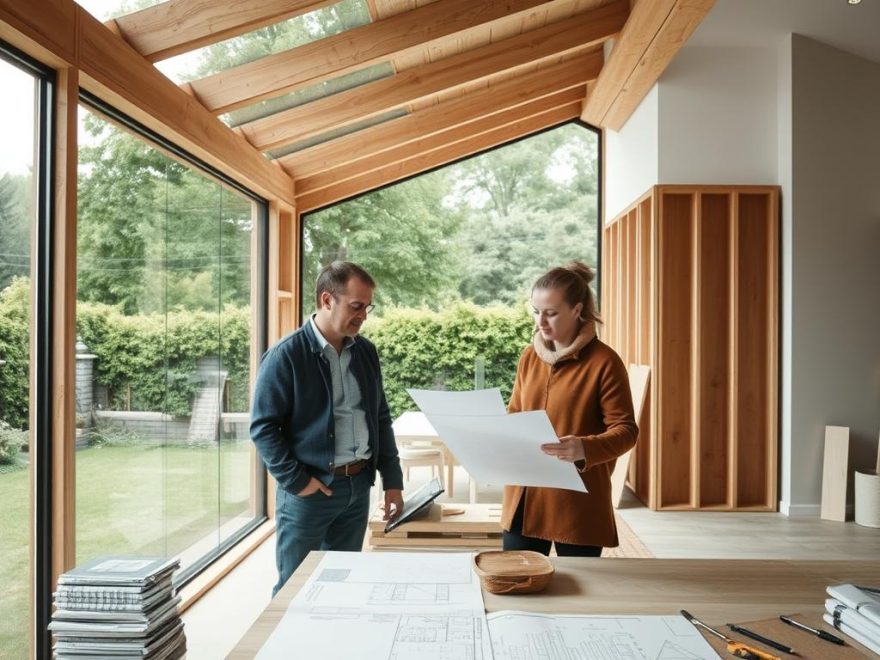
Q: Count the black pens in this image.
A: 2